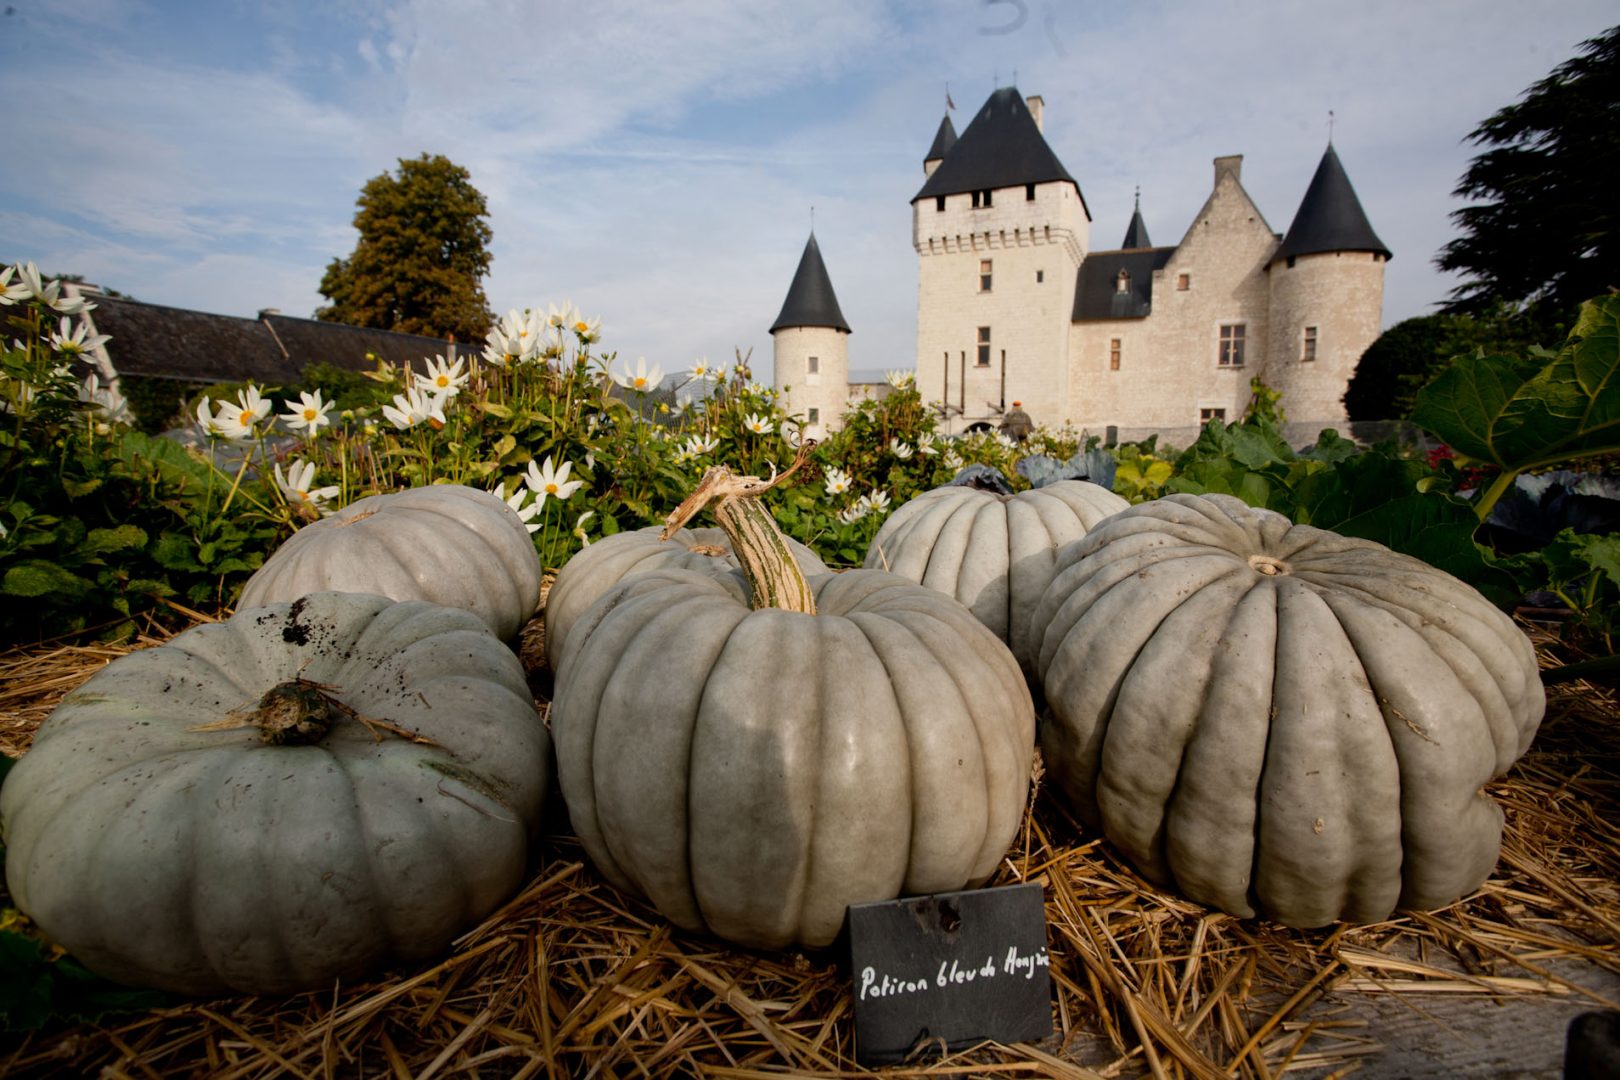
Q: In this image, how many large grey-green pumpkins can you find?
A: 6